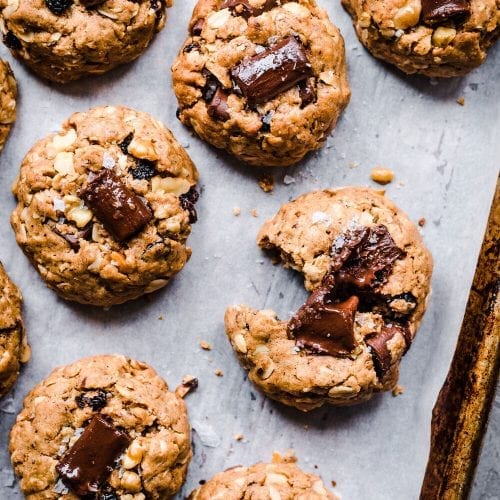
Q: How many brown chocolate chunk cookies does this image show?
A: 9